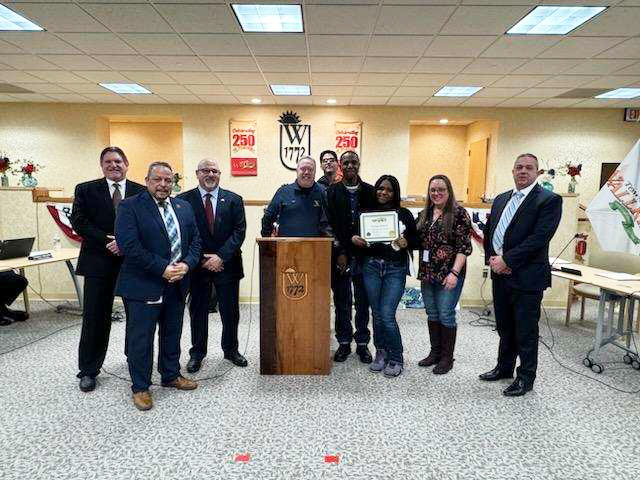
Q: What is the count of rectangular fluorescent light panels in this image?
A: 7